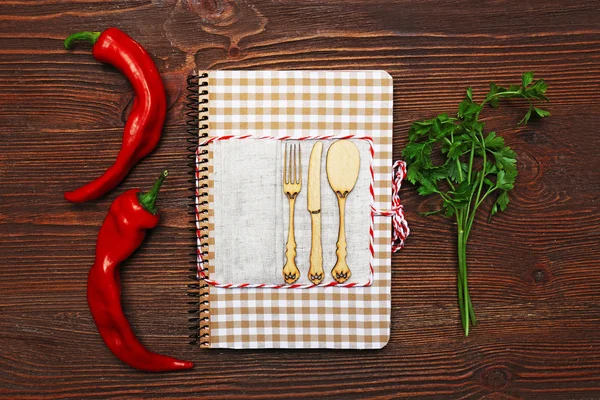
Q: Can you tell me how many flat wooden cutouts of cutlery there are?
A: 3